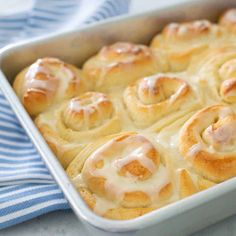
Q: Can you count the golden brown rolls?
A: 9